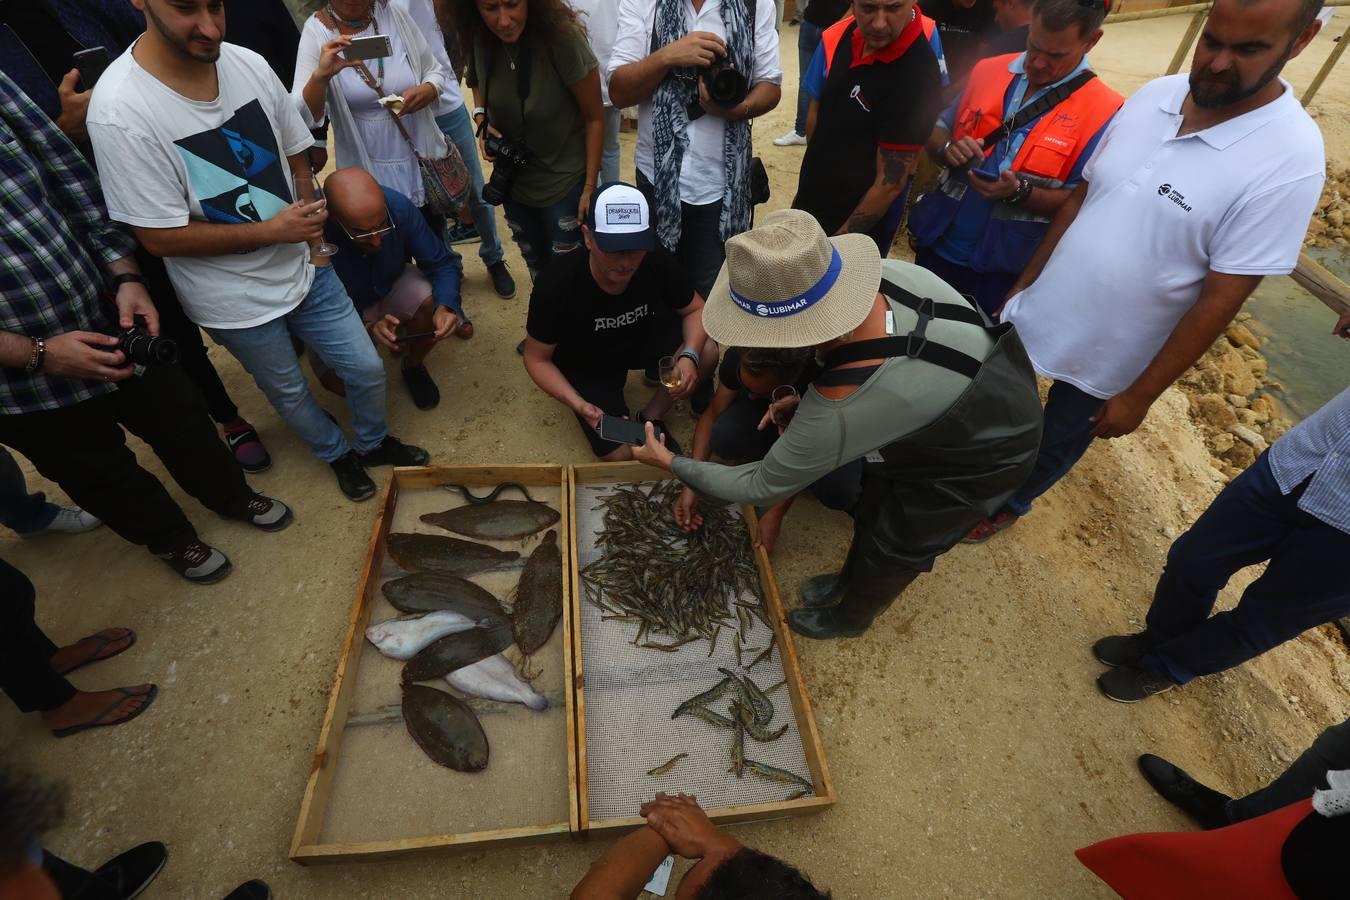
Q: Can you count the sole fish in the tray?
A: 8